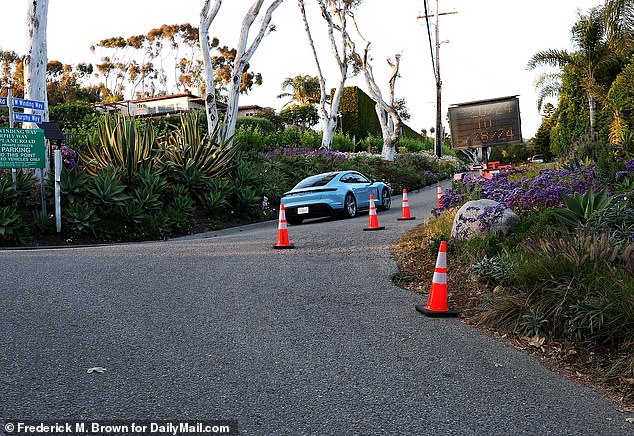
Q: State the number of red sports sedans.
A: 0